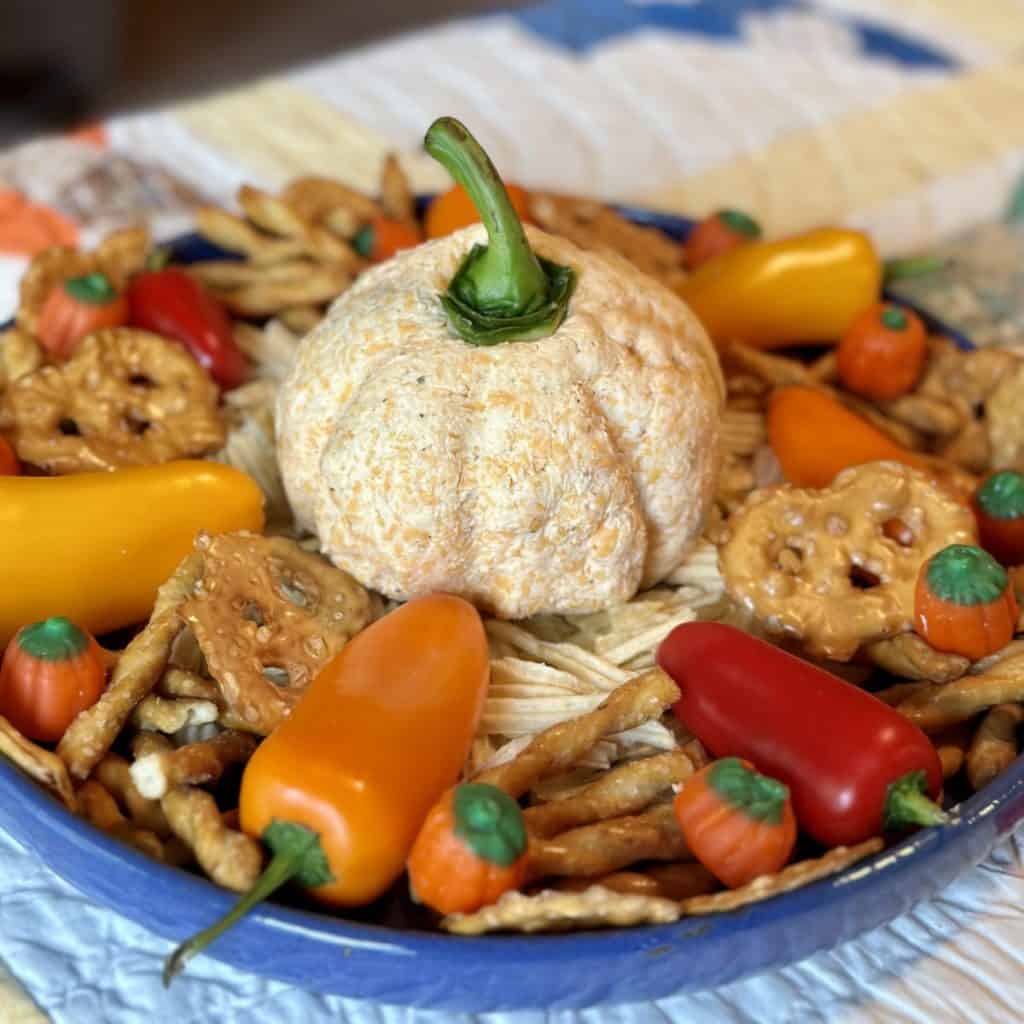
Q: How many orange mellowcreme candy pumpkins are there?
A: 9